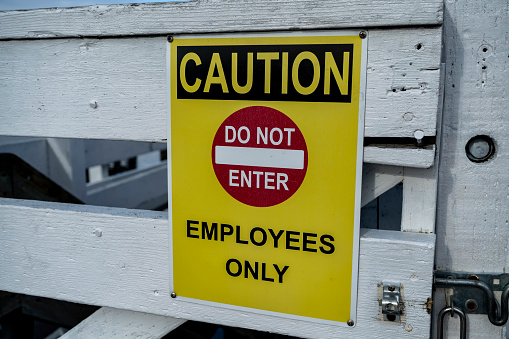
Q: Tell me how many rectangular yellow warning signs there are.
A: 1